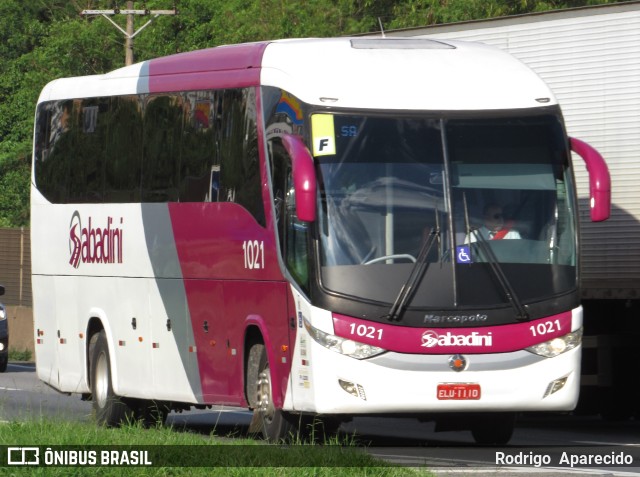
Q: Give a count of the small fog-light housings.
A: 2